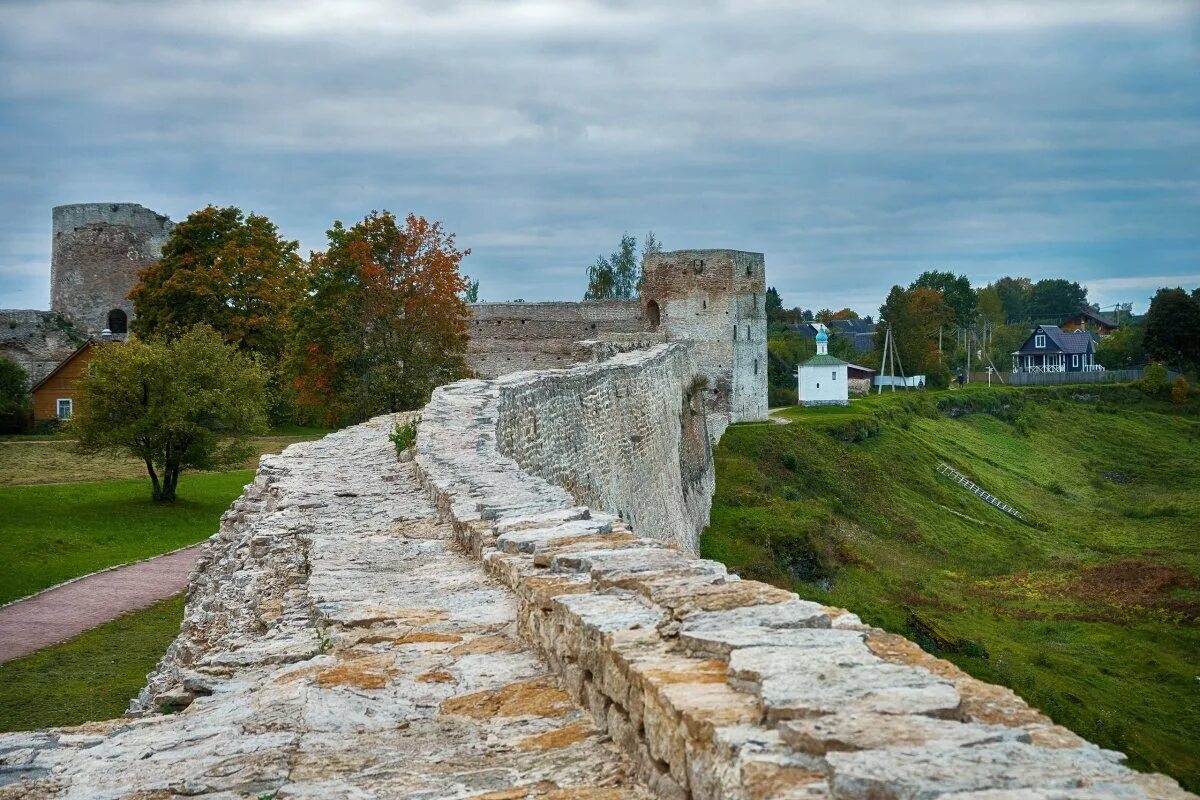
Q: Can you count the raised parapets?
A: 1